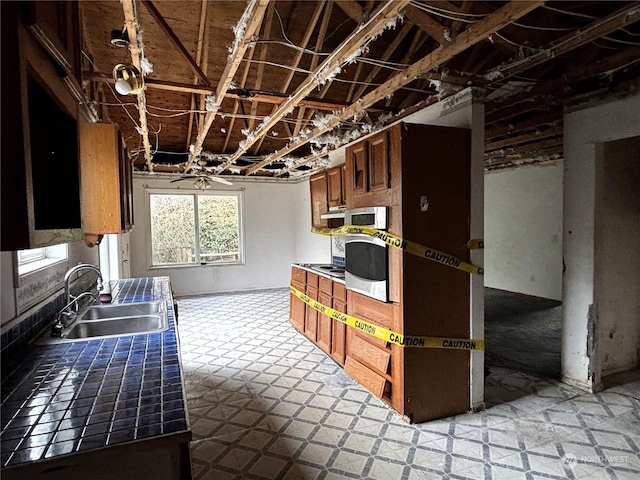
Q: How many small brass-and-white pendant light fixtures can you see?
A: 1